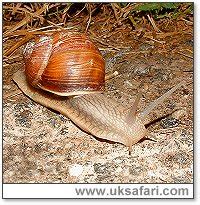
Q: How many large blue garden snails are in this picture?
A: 0